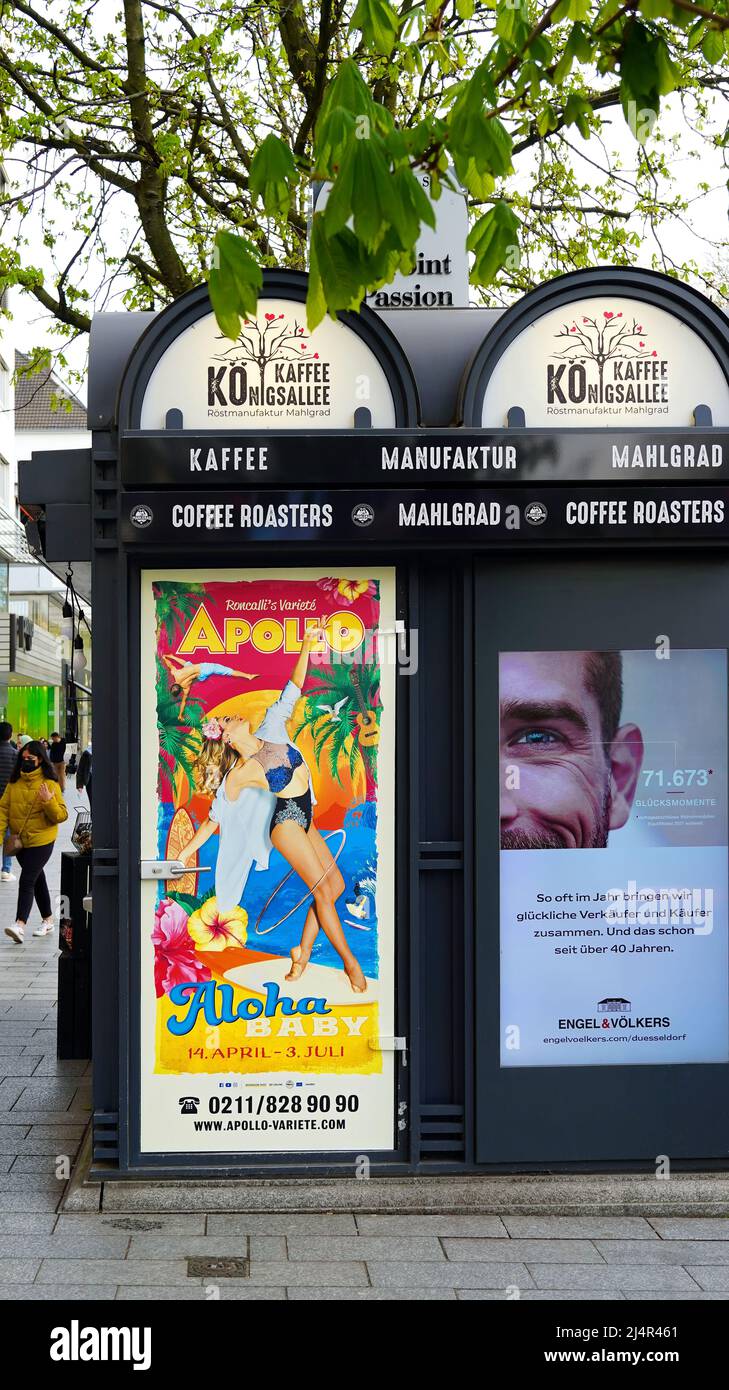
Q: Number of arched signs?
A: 2